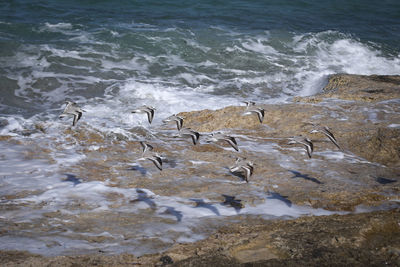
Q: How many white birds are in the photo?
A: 10